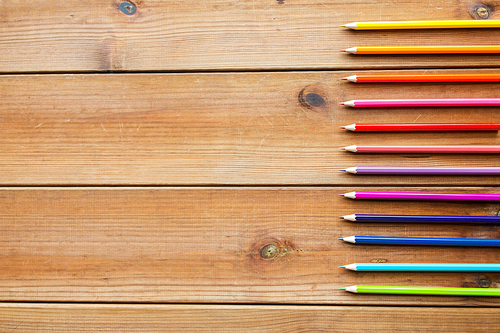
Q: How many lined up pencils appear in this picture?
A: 12